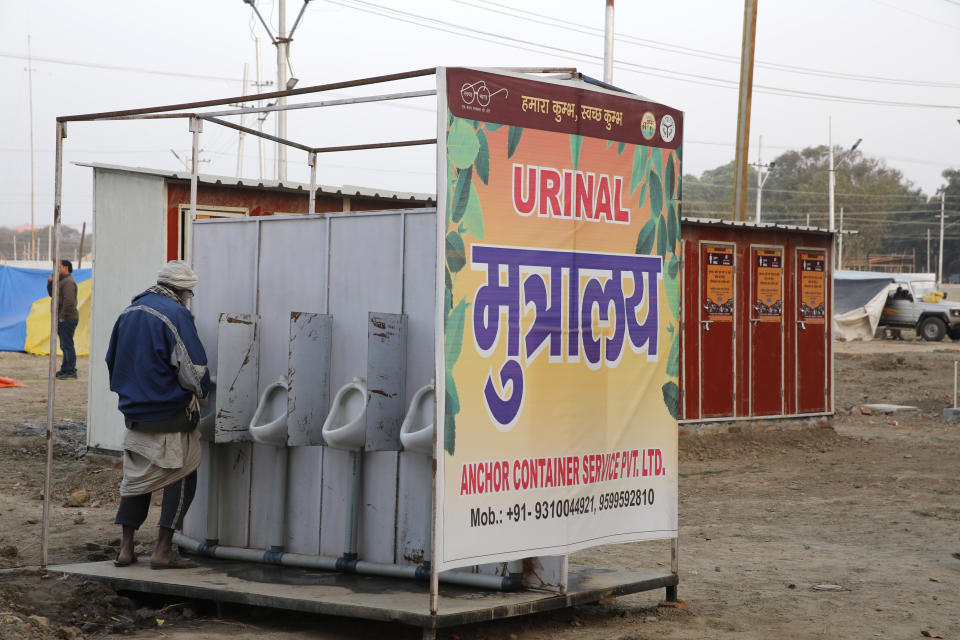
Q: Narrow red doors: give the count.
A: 3